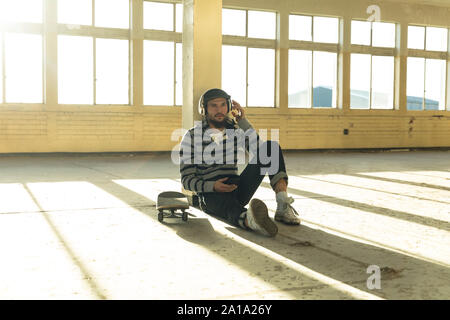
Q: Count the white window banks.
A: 7